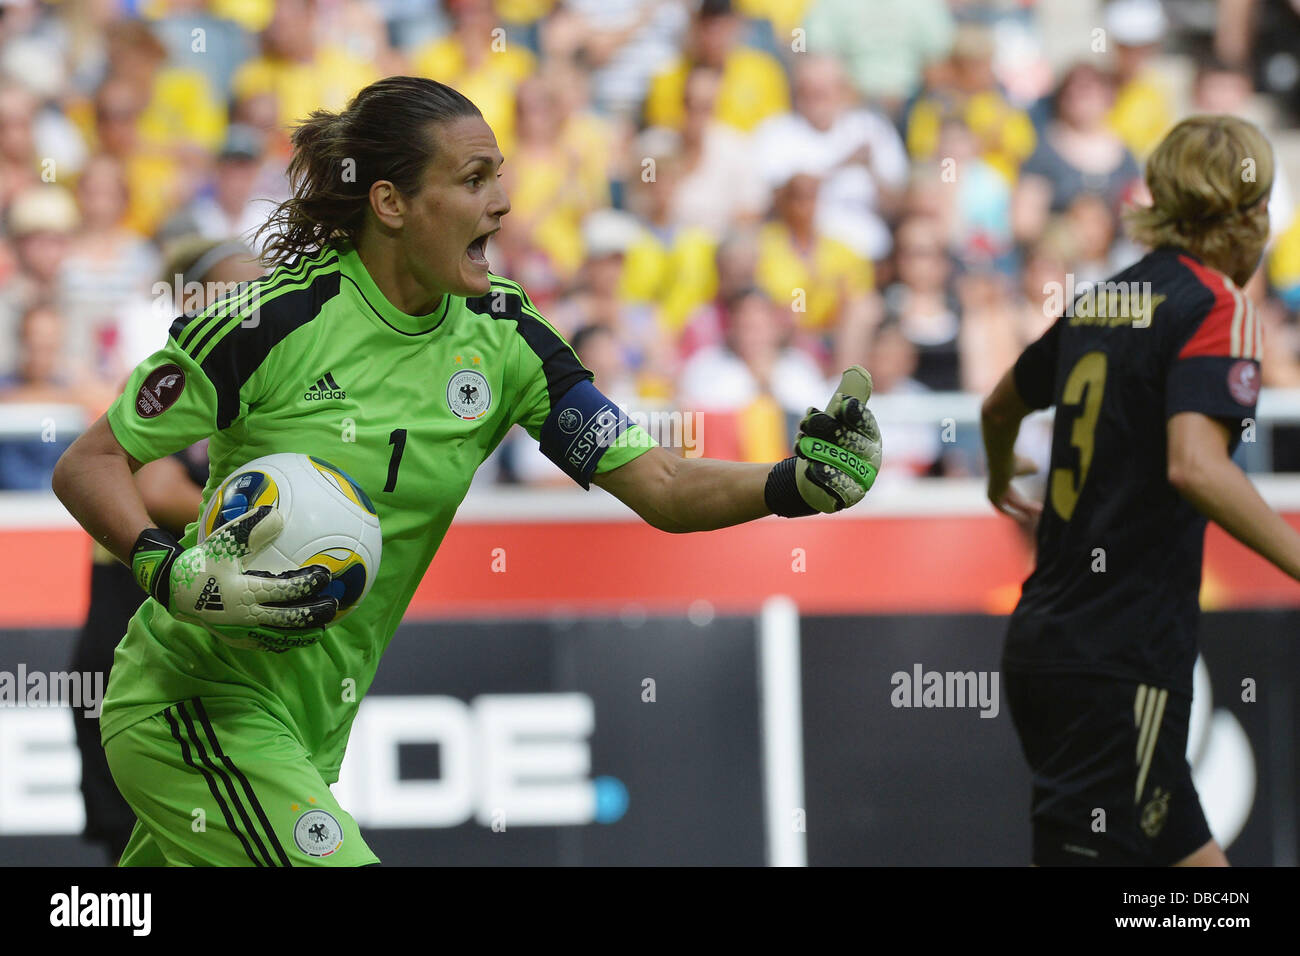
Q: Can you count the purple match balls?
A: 0